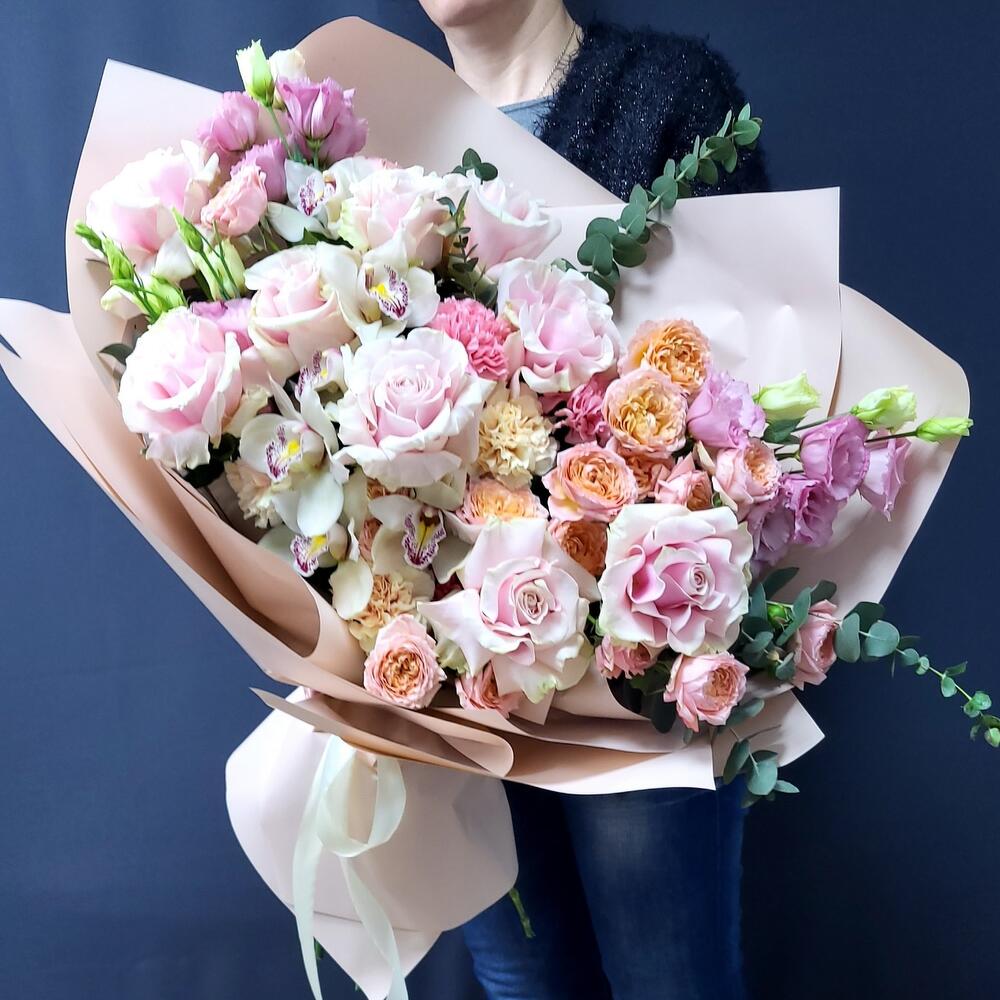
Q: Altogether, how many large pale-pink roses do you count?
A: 9